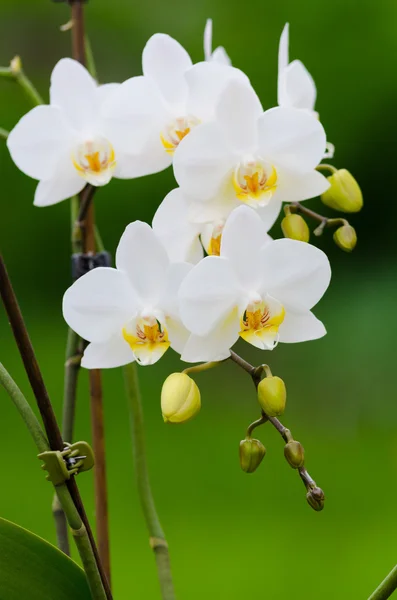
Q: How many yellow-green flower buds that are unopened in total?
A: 8